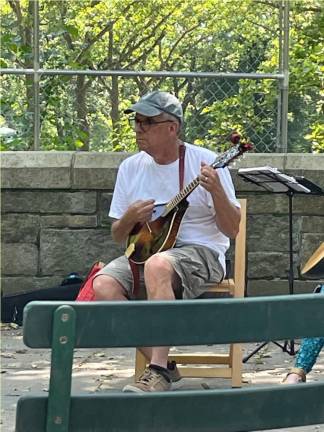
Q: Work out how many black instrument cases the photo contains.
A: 1